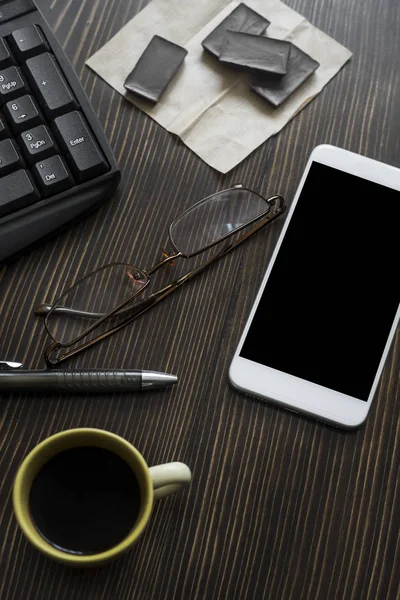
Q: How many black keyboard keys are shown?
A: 11